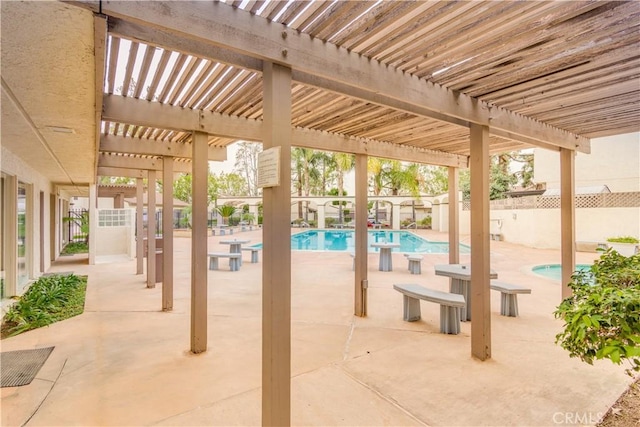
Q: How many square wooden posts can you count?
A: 9